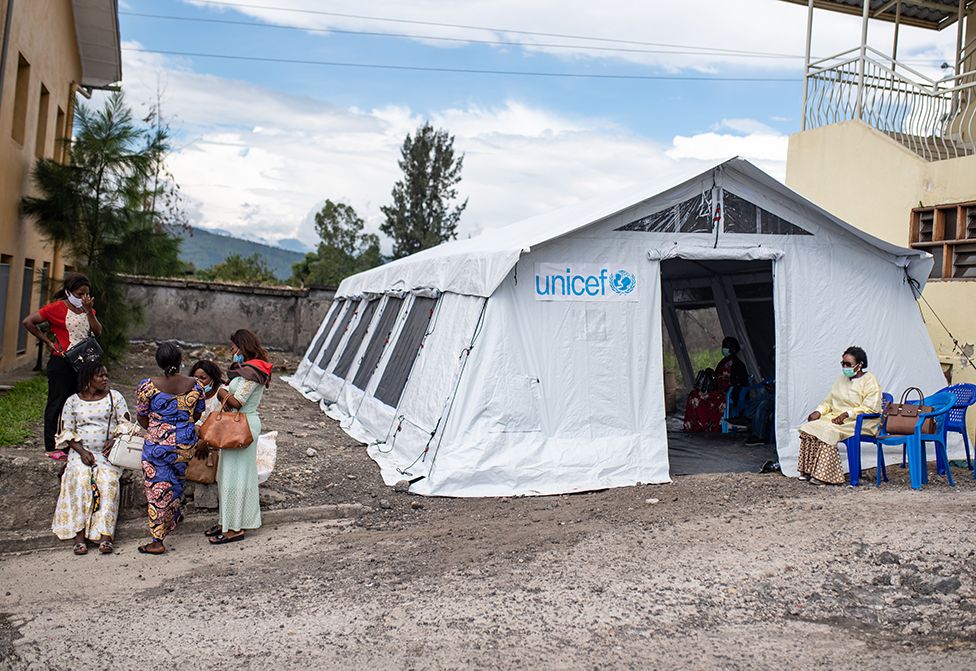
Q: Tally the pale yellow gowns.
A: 1